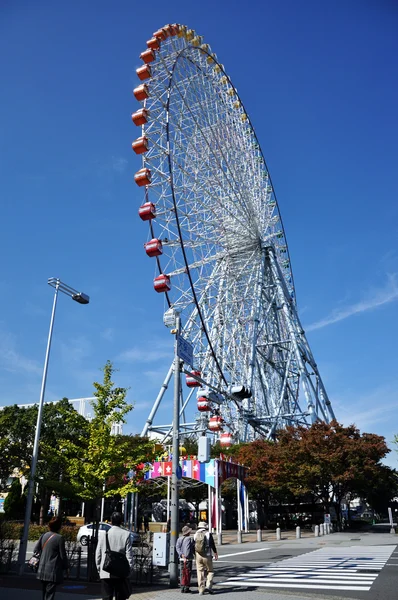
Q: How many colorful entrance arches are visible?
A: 1